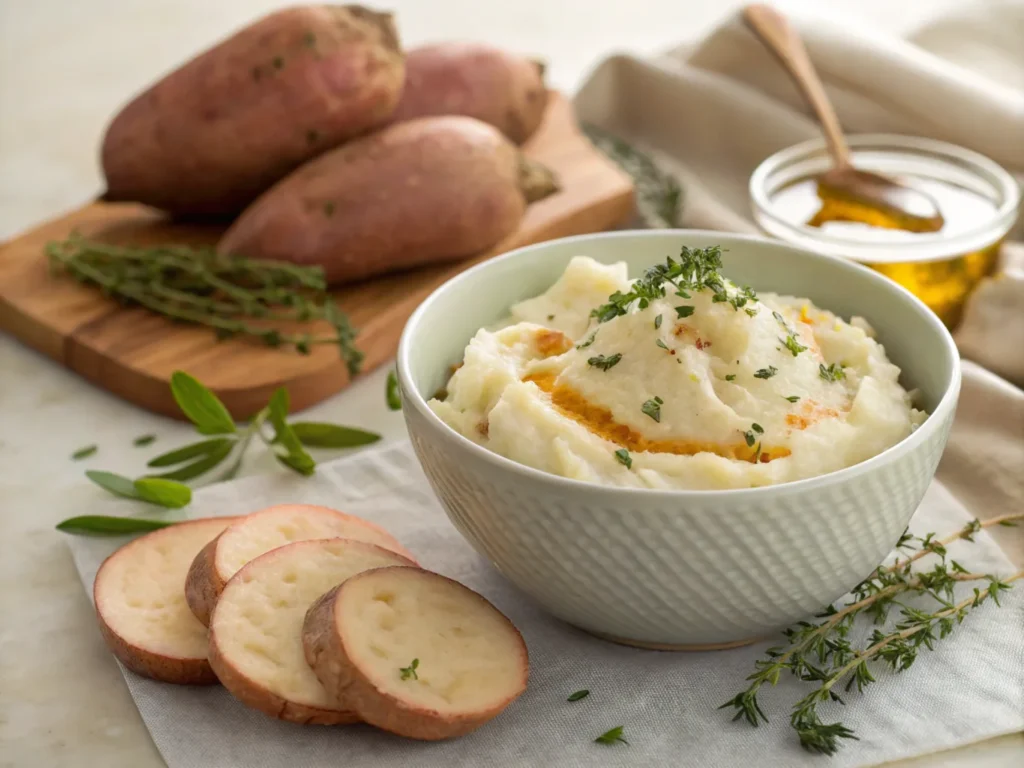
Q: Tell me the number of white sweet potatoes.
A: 3